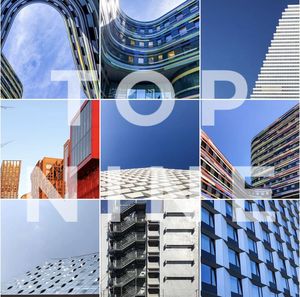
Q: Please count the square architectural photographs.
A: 9